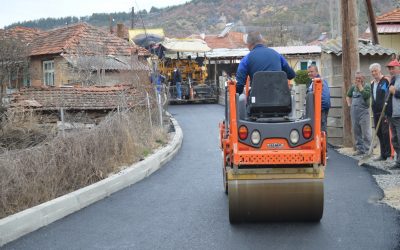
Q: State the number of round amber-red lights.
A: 2